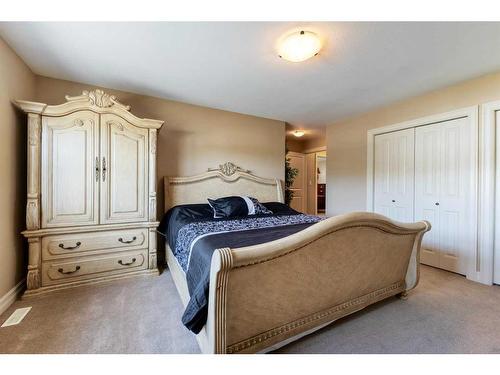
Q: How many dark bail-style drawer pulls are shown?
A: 4